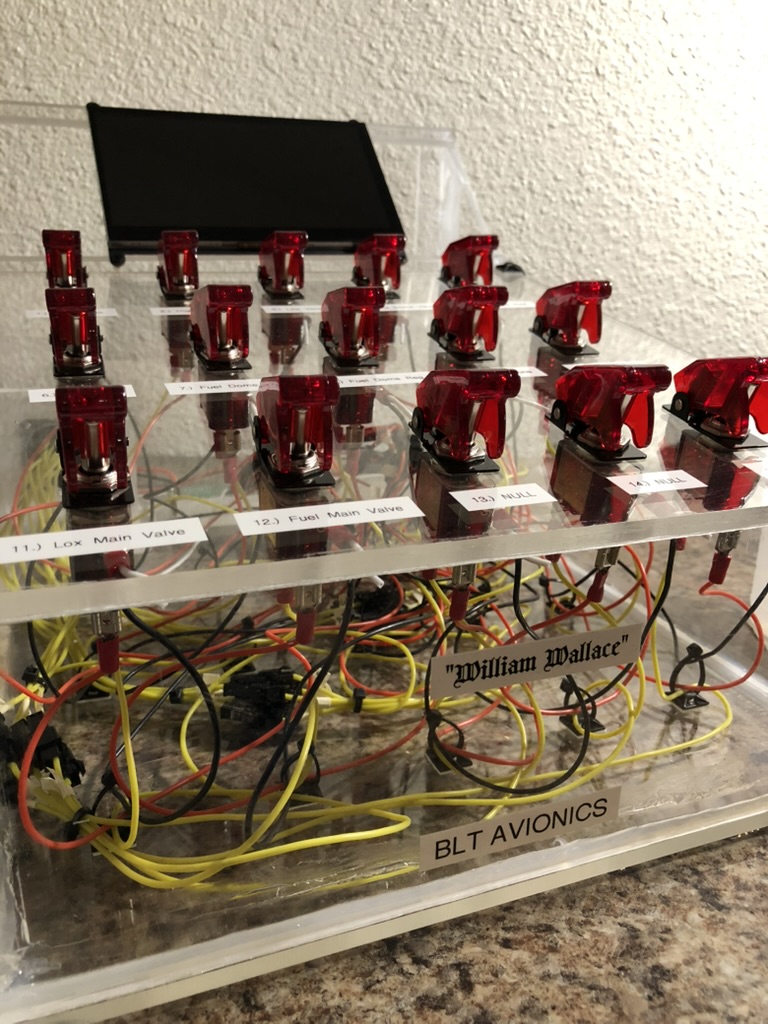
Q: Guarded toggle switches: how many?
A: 15